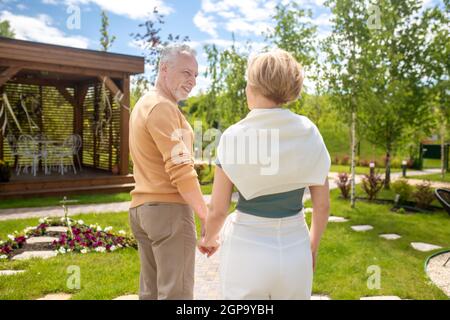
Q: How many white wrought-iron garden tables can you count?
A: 1